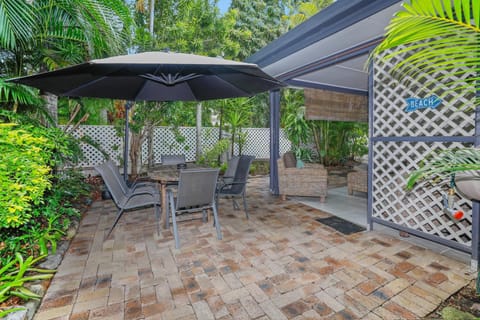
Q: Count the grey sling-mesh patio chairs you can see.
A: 6